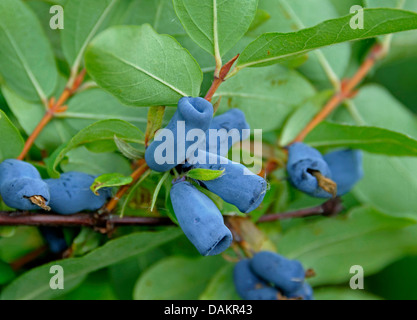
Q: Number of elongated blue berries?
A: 11